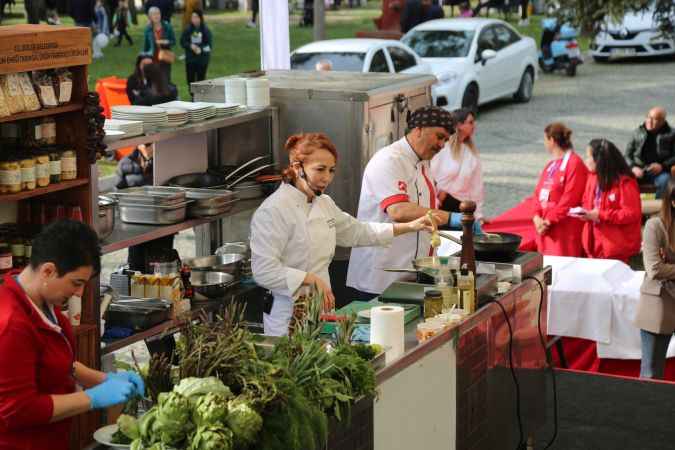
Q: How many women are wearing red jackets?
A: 3